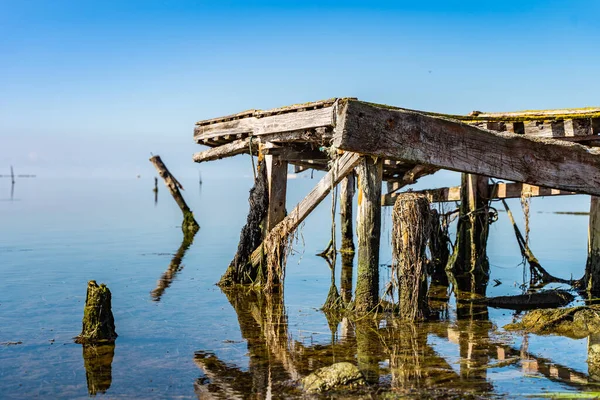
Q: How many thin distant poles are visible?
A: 3